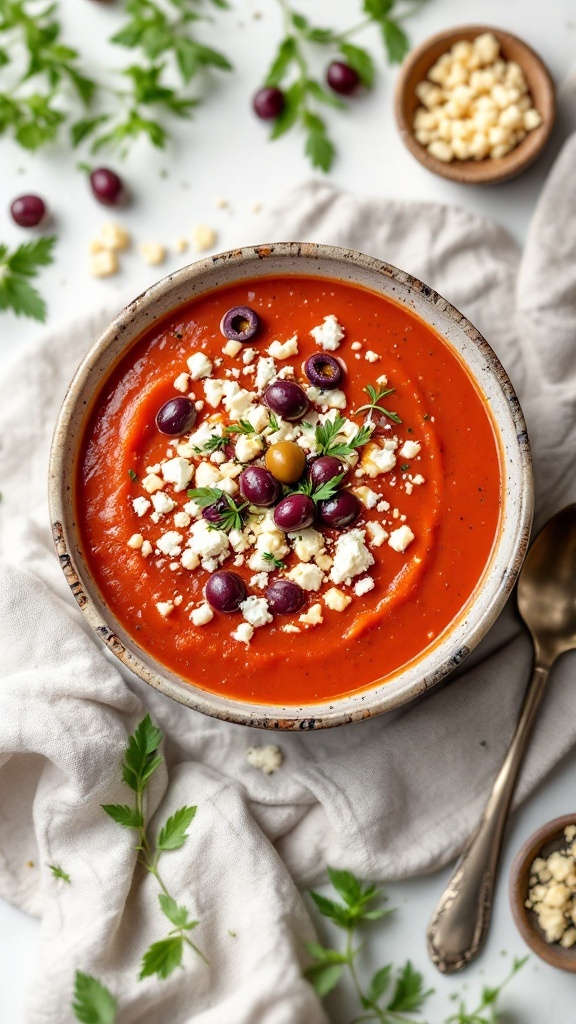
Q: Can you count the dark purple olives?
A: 15